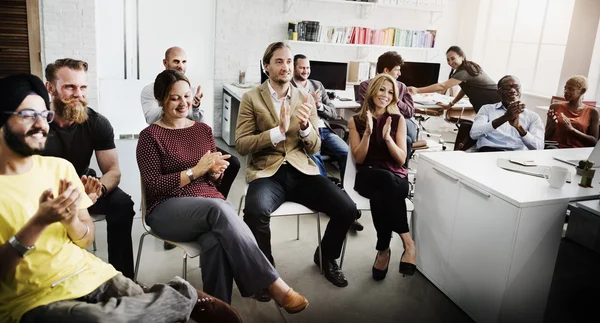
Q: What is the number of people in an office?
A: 11